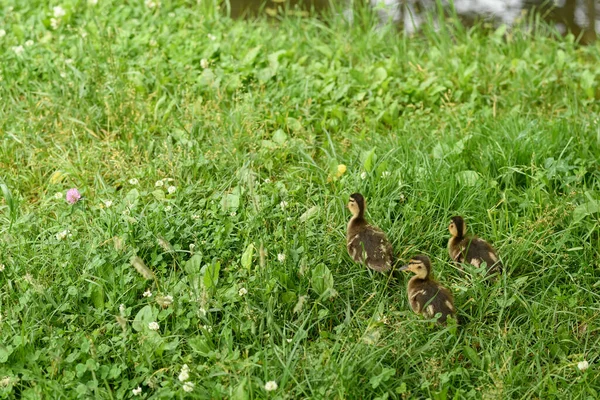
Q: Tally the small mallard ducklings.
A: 3